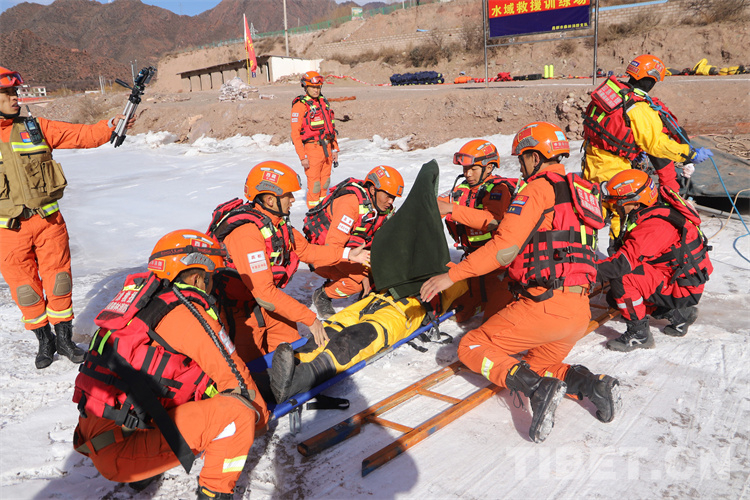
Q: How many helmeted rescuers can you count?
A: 9